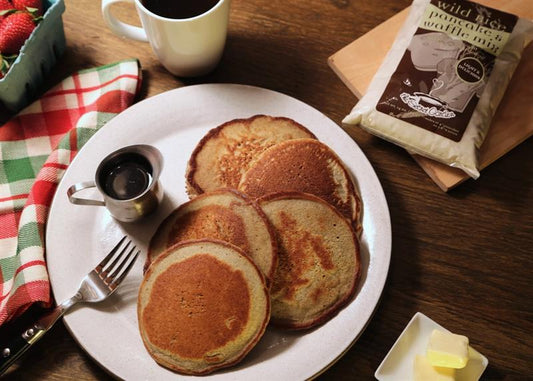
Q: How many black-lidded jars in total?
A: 0